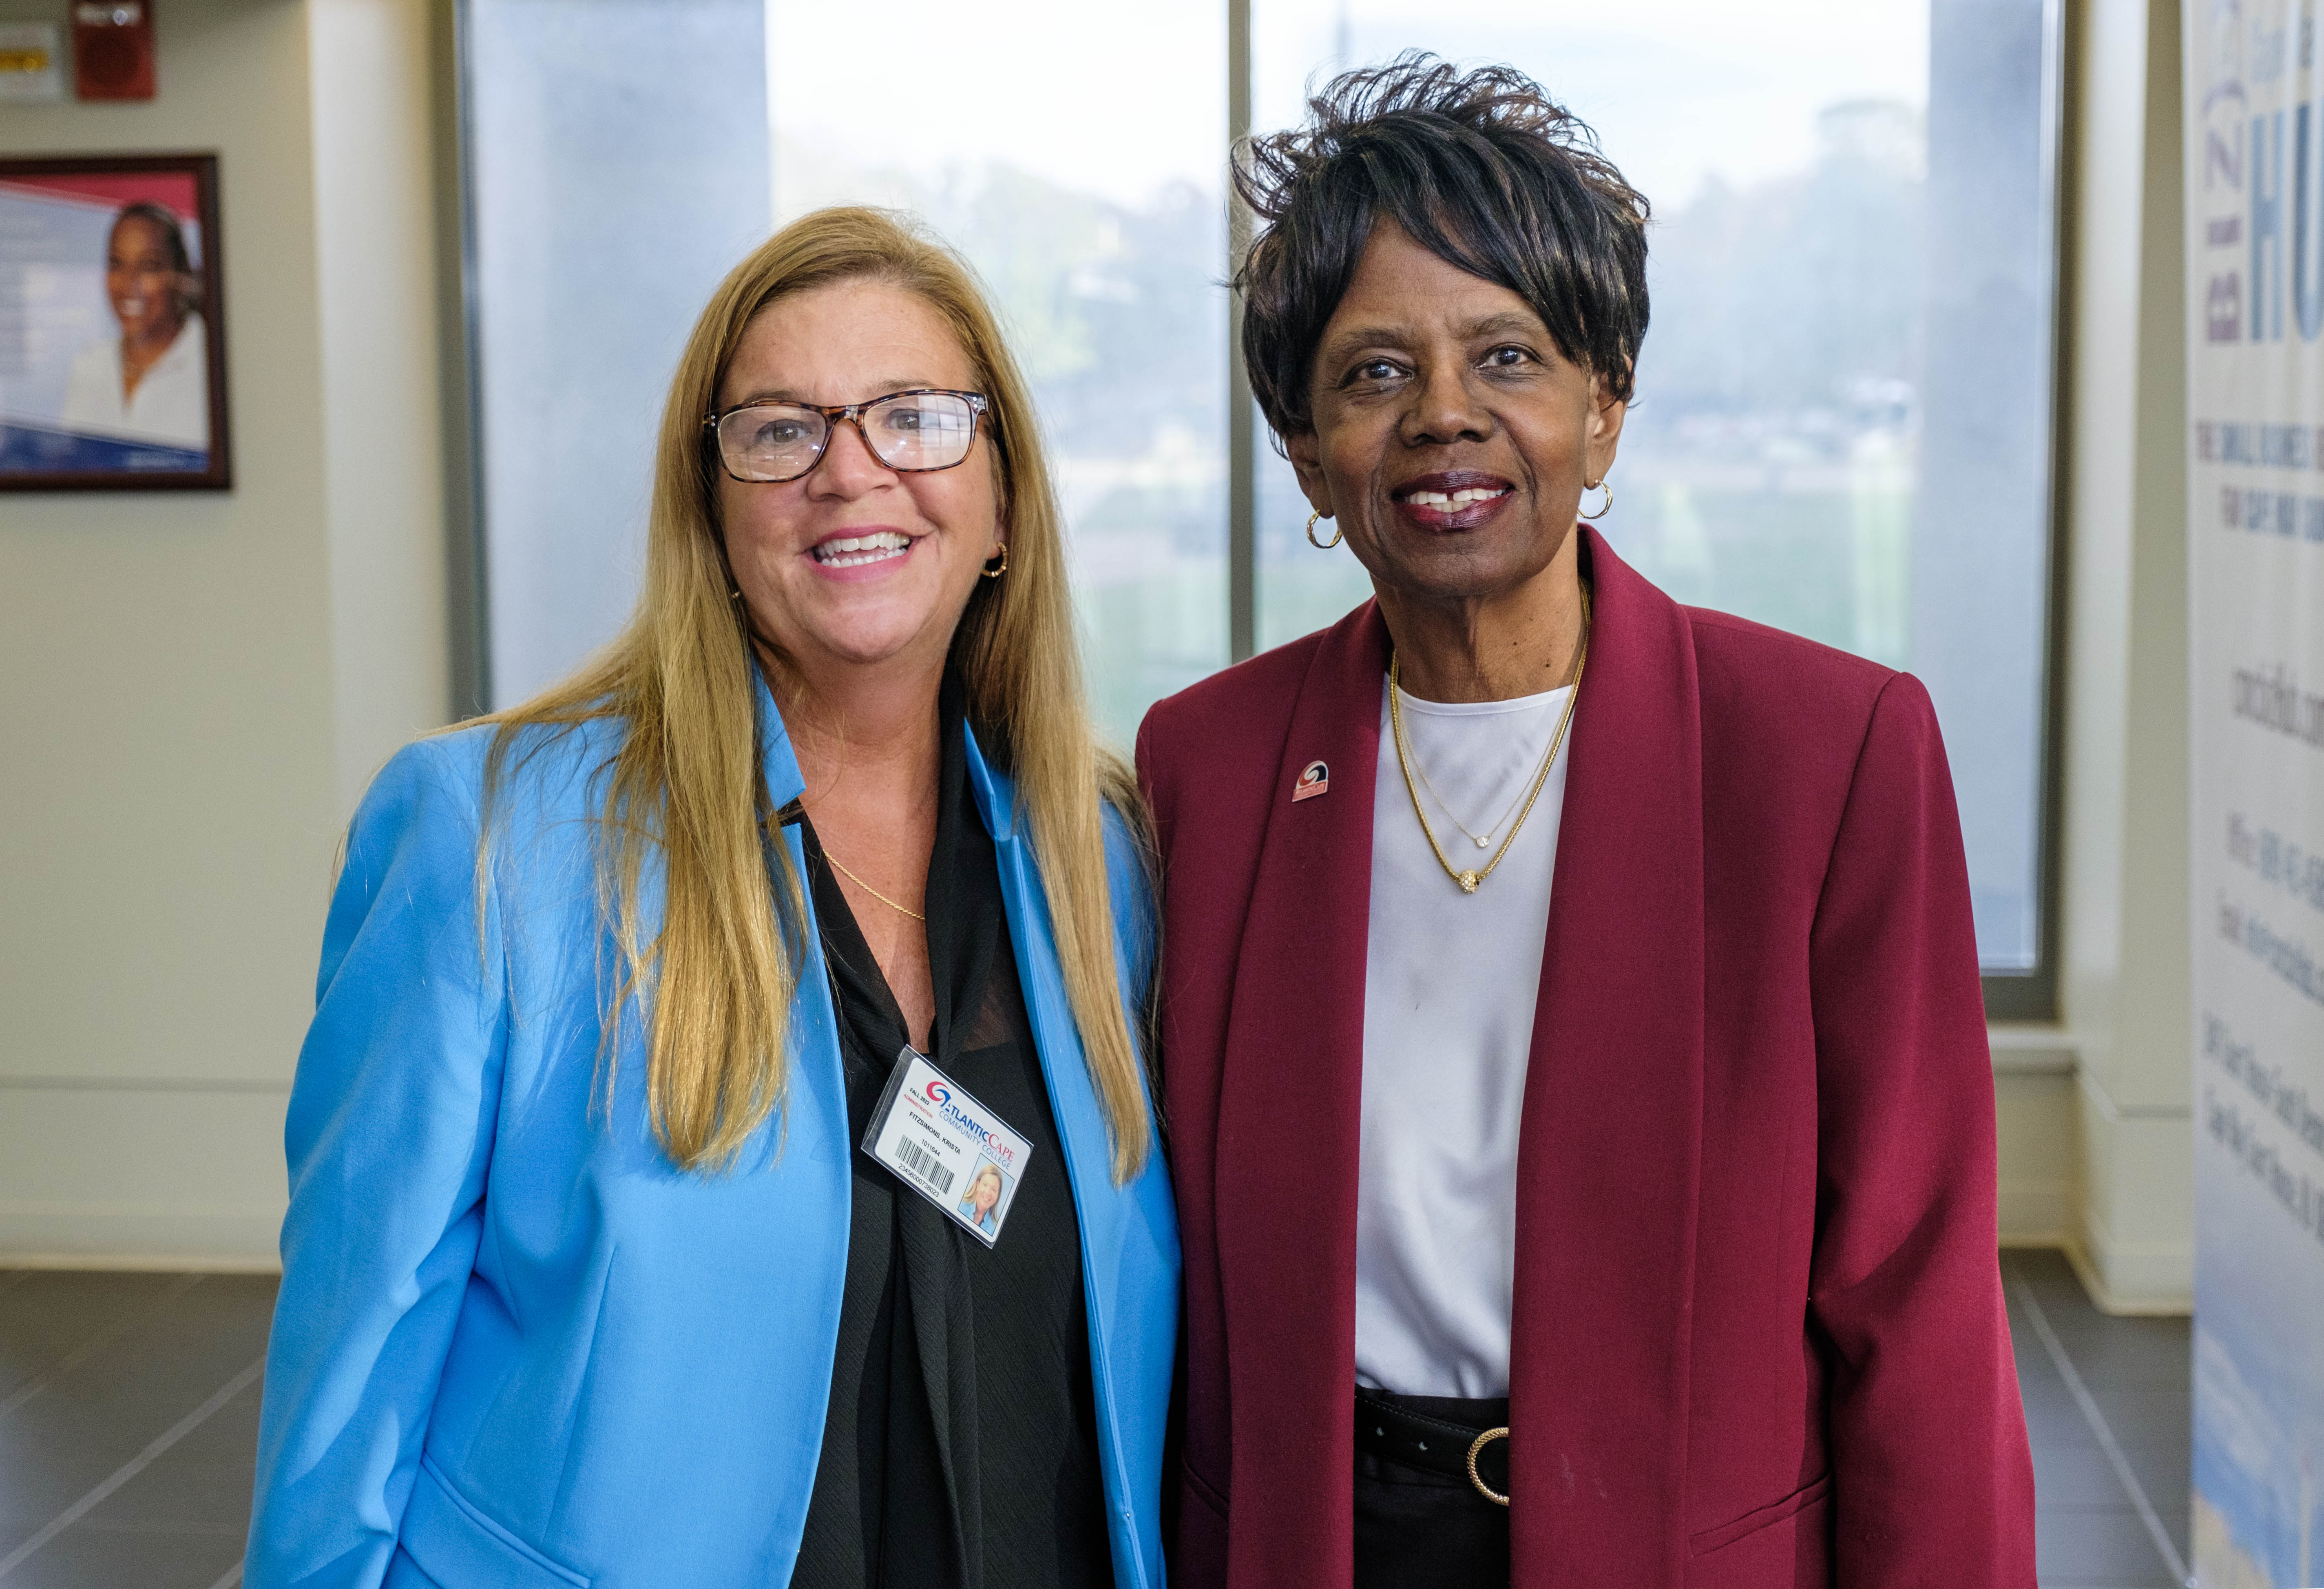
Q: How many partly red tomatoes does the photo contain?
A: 0